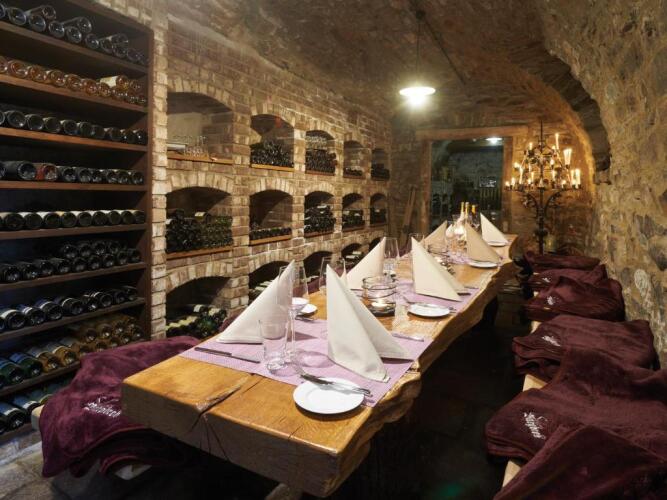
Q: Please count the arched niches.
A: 15